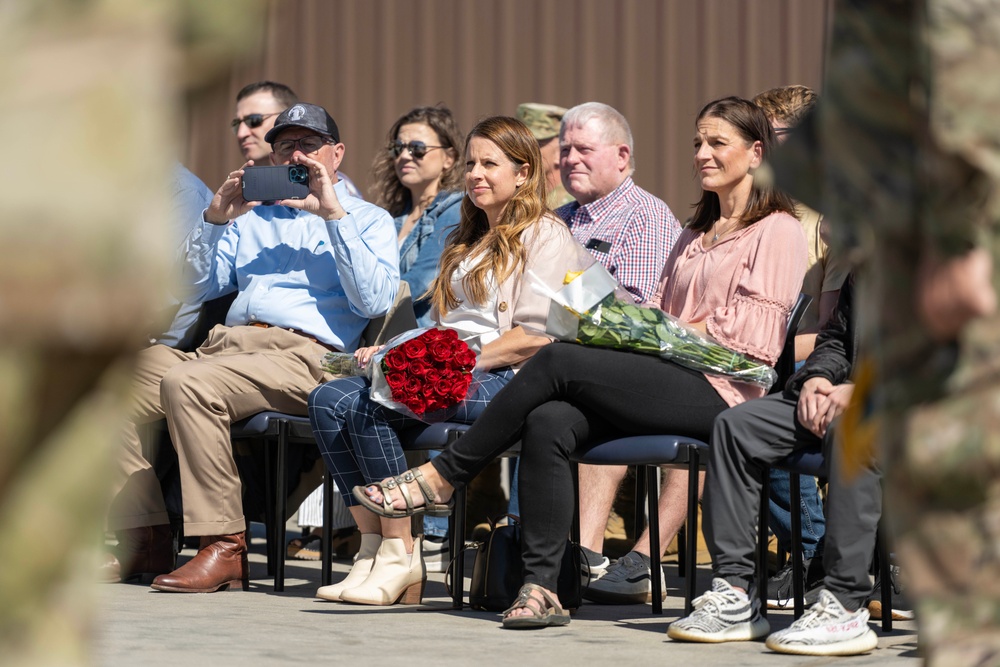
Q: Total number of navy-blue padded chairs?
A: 4